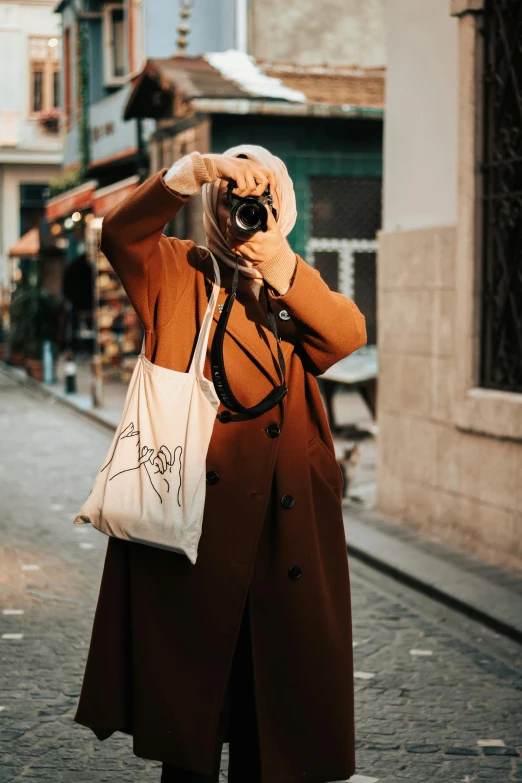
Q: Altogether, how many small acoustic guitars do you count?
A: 0